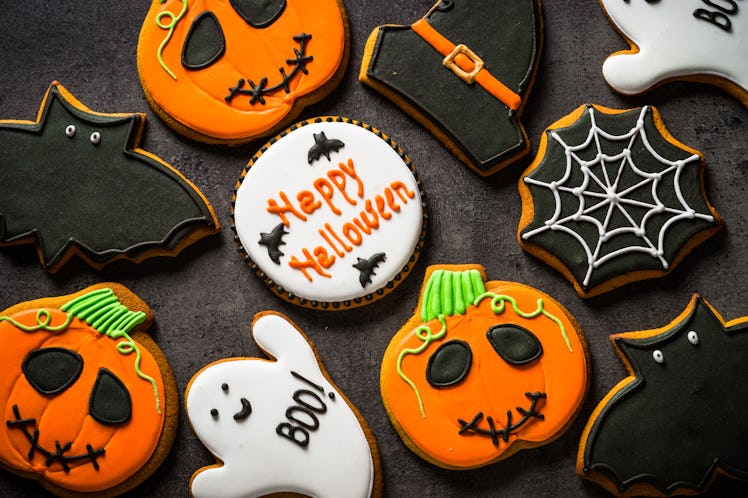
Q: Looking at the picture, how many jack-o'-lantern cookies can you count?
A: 3